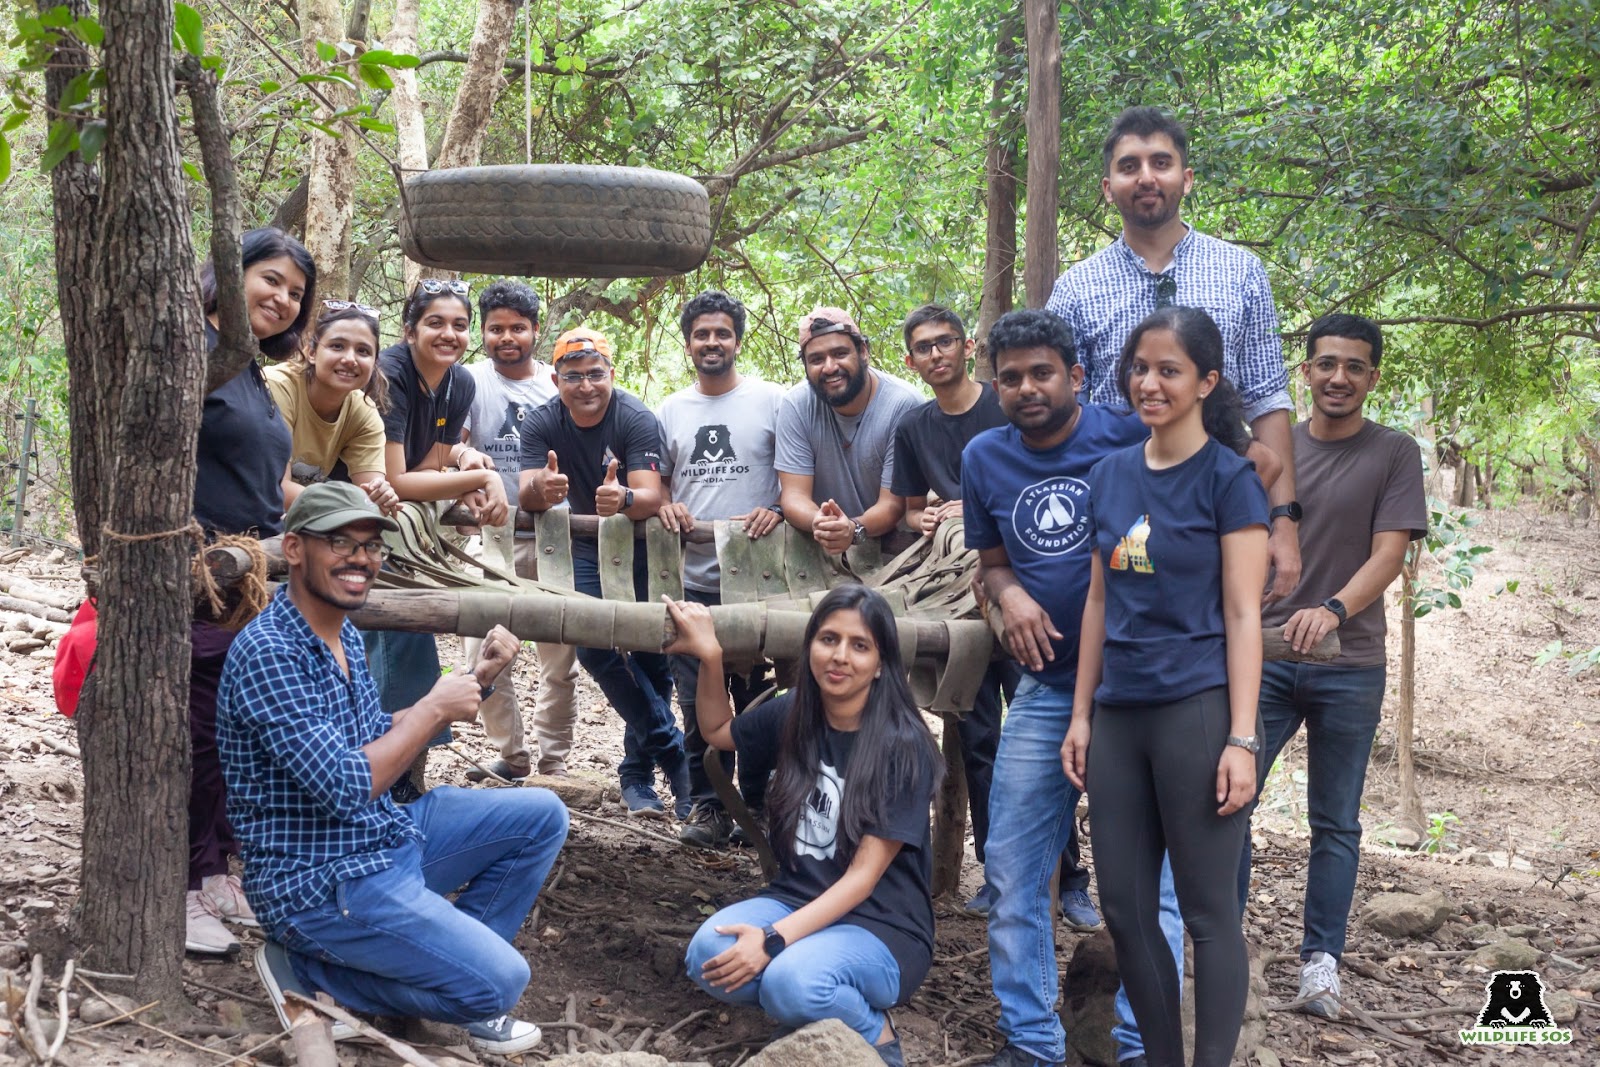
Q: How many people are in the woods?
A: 14